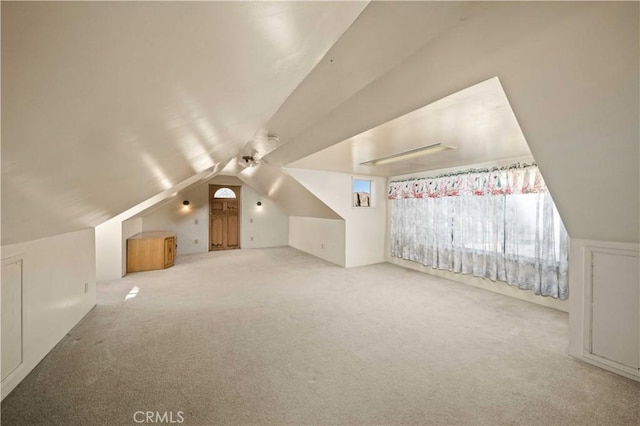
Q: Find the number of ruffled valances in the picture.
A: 1